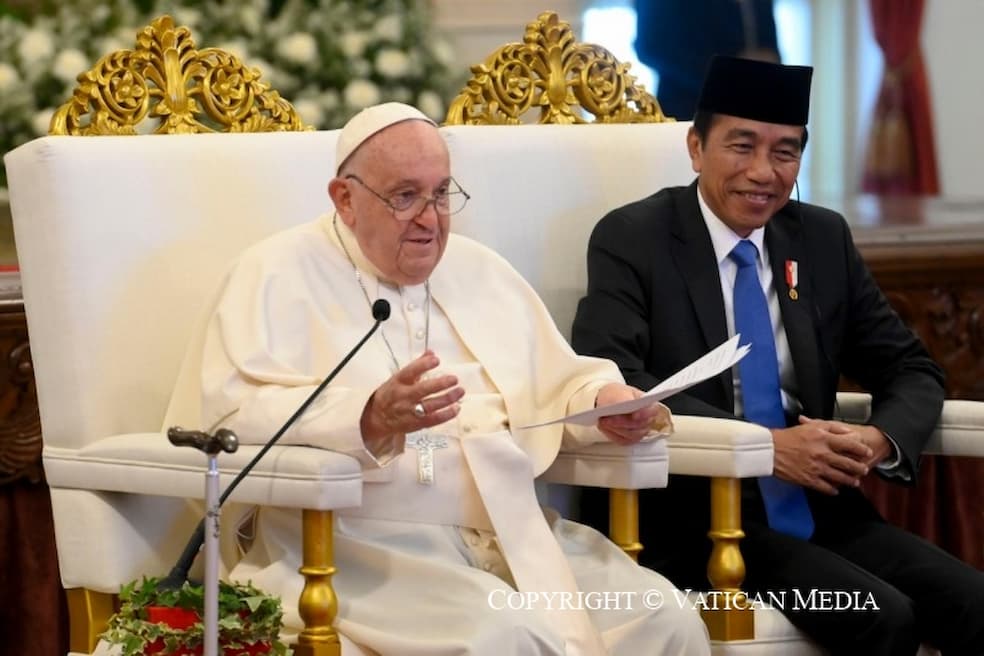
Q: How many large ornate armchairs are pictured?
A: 2